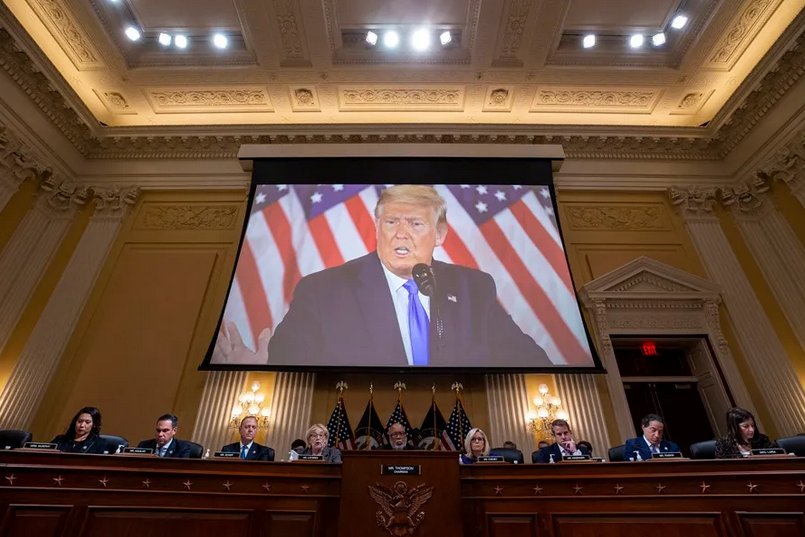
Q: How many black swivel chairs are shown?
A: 8